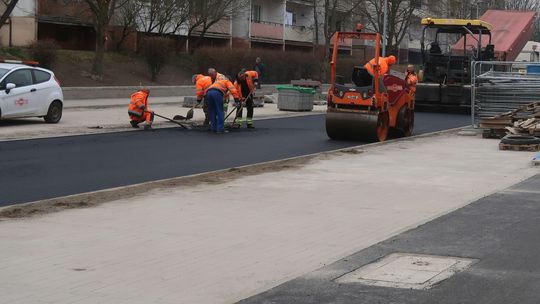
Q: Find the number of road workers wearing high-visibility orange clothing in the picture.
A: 7